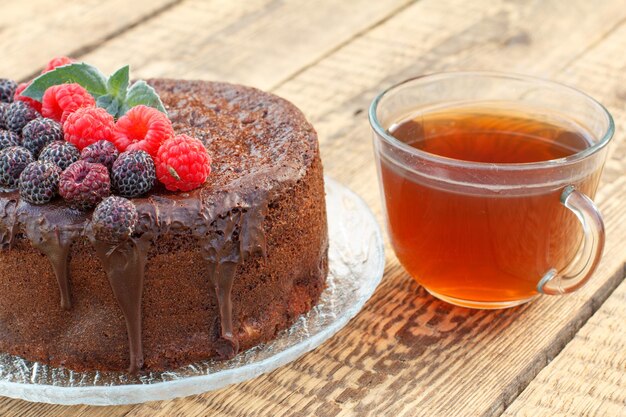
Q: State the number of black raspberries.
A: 12